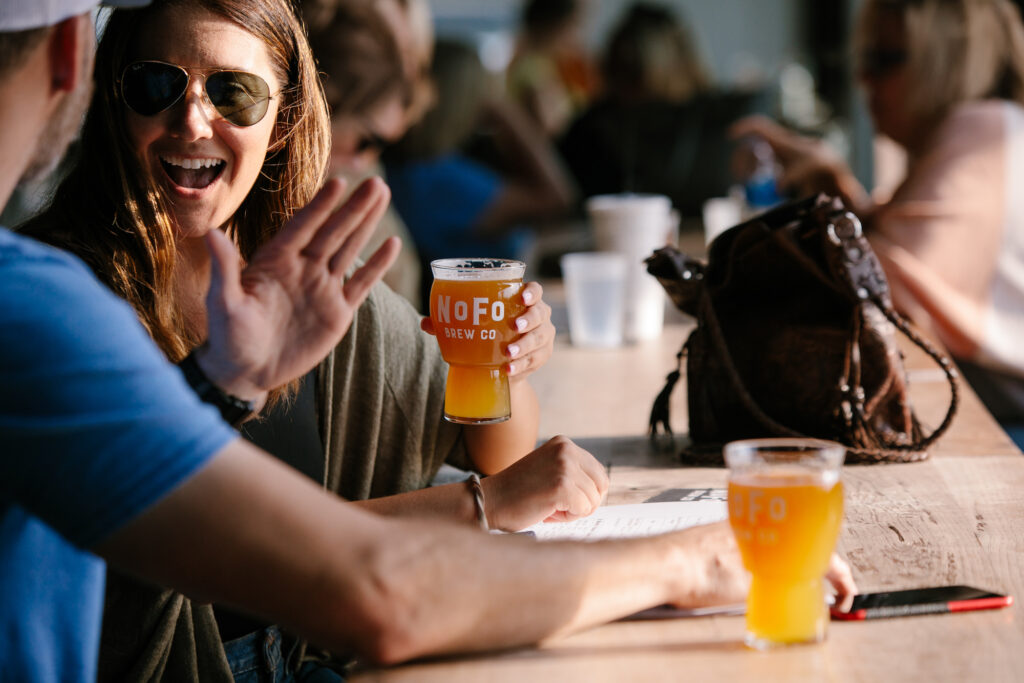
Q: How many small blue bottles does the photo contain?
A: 1